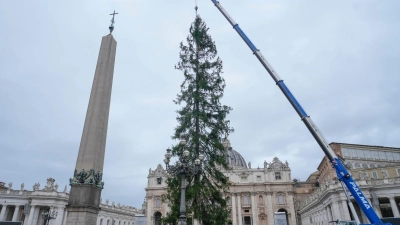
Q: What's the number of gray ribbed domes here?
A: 1